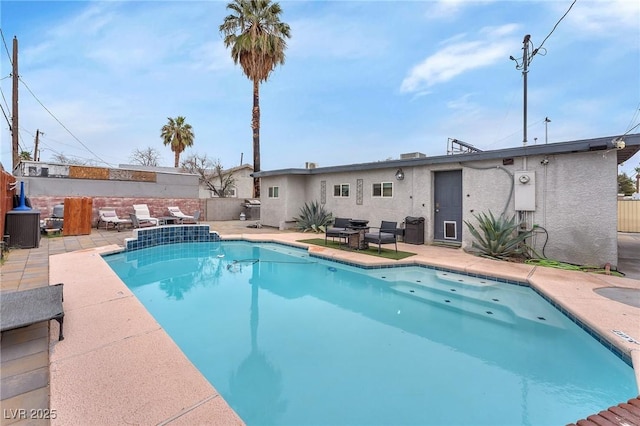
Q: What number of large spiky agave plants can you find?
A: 2